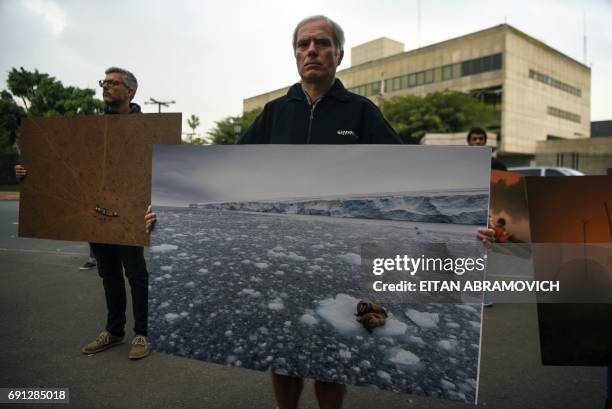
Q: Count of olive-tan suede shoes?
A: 2